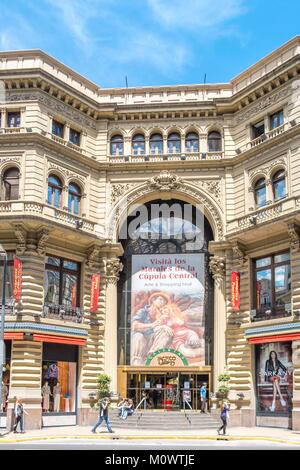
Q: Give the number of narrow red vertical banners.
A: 3